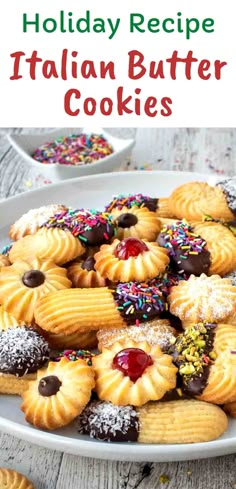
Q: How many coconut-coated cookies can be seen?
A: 3